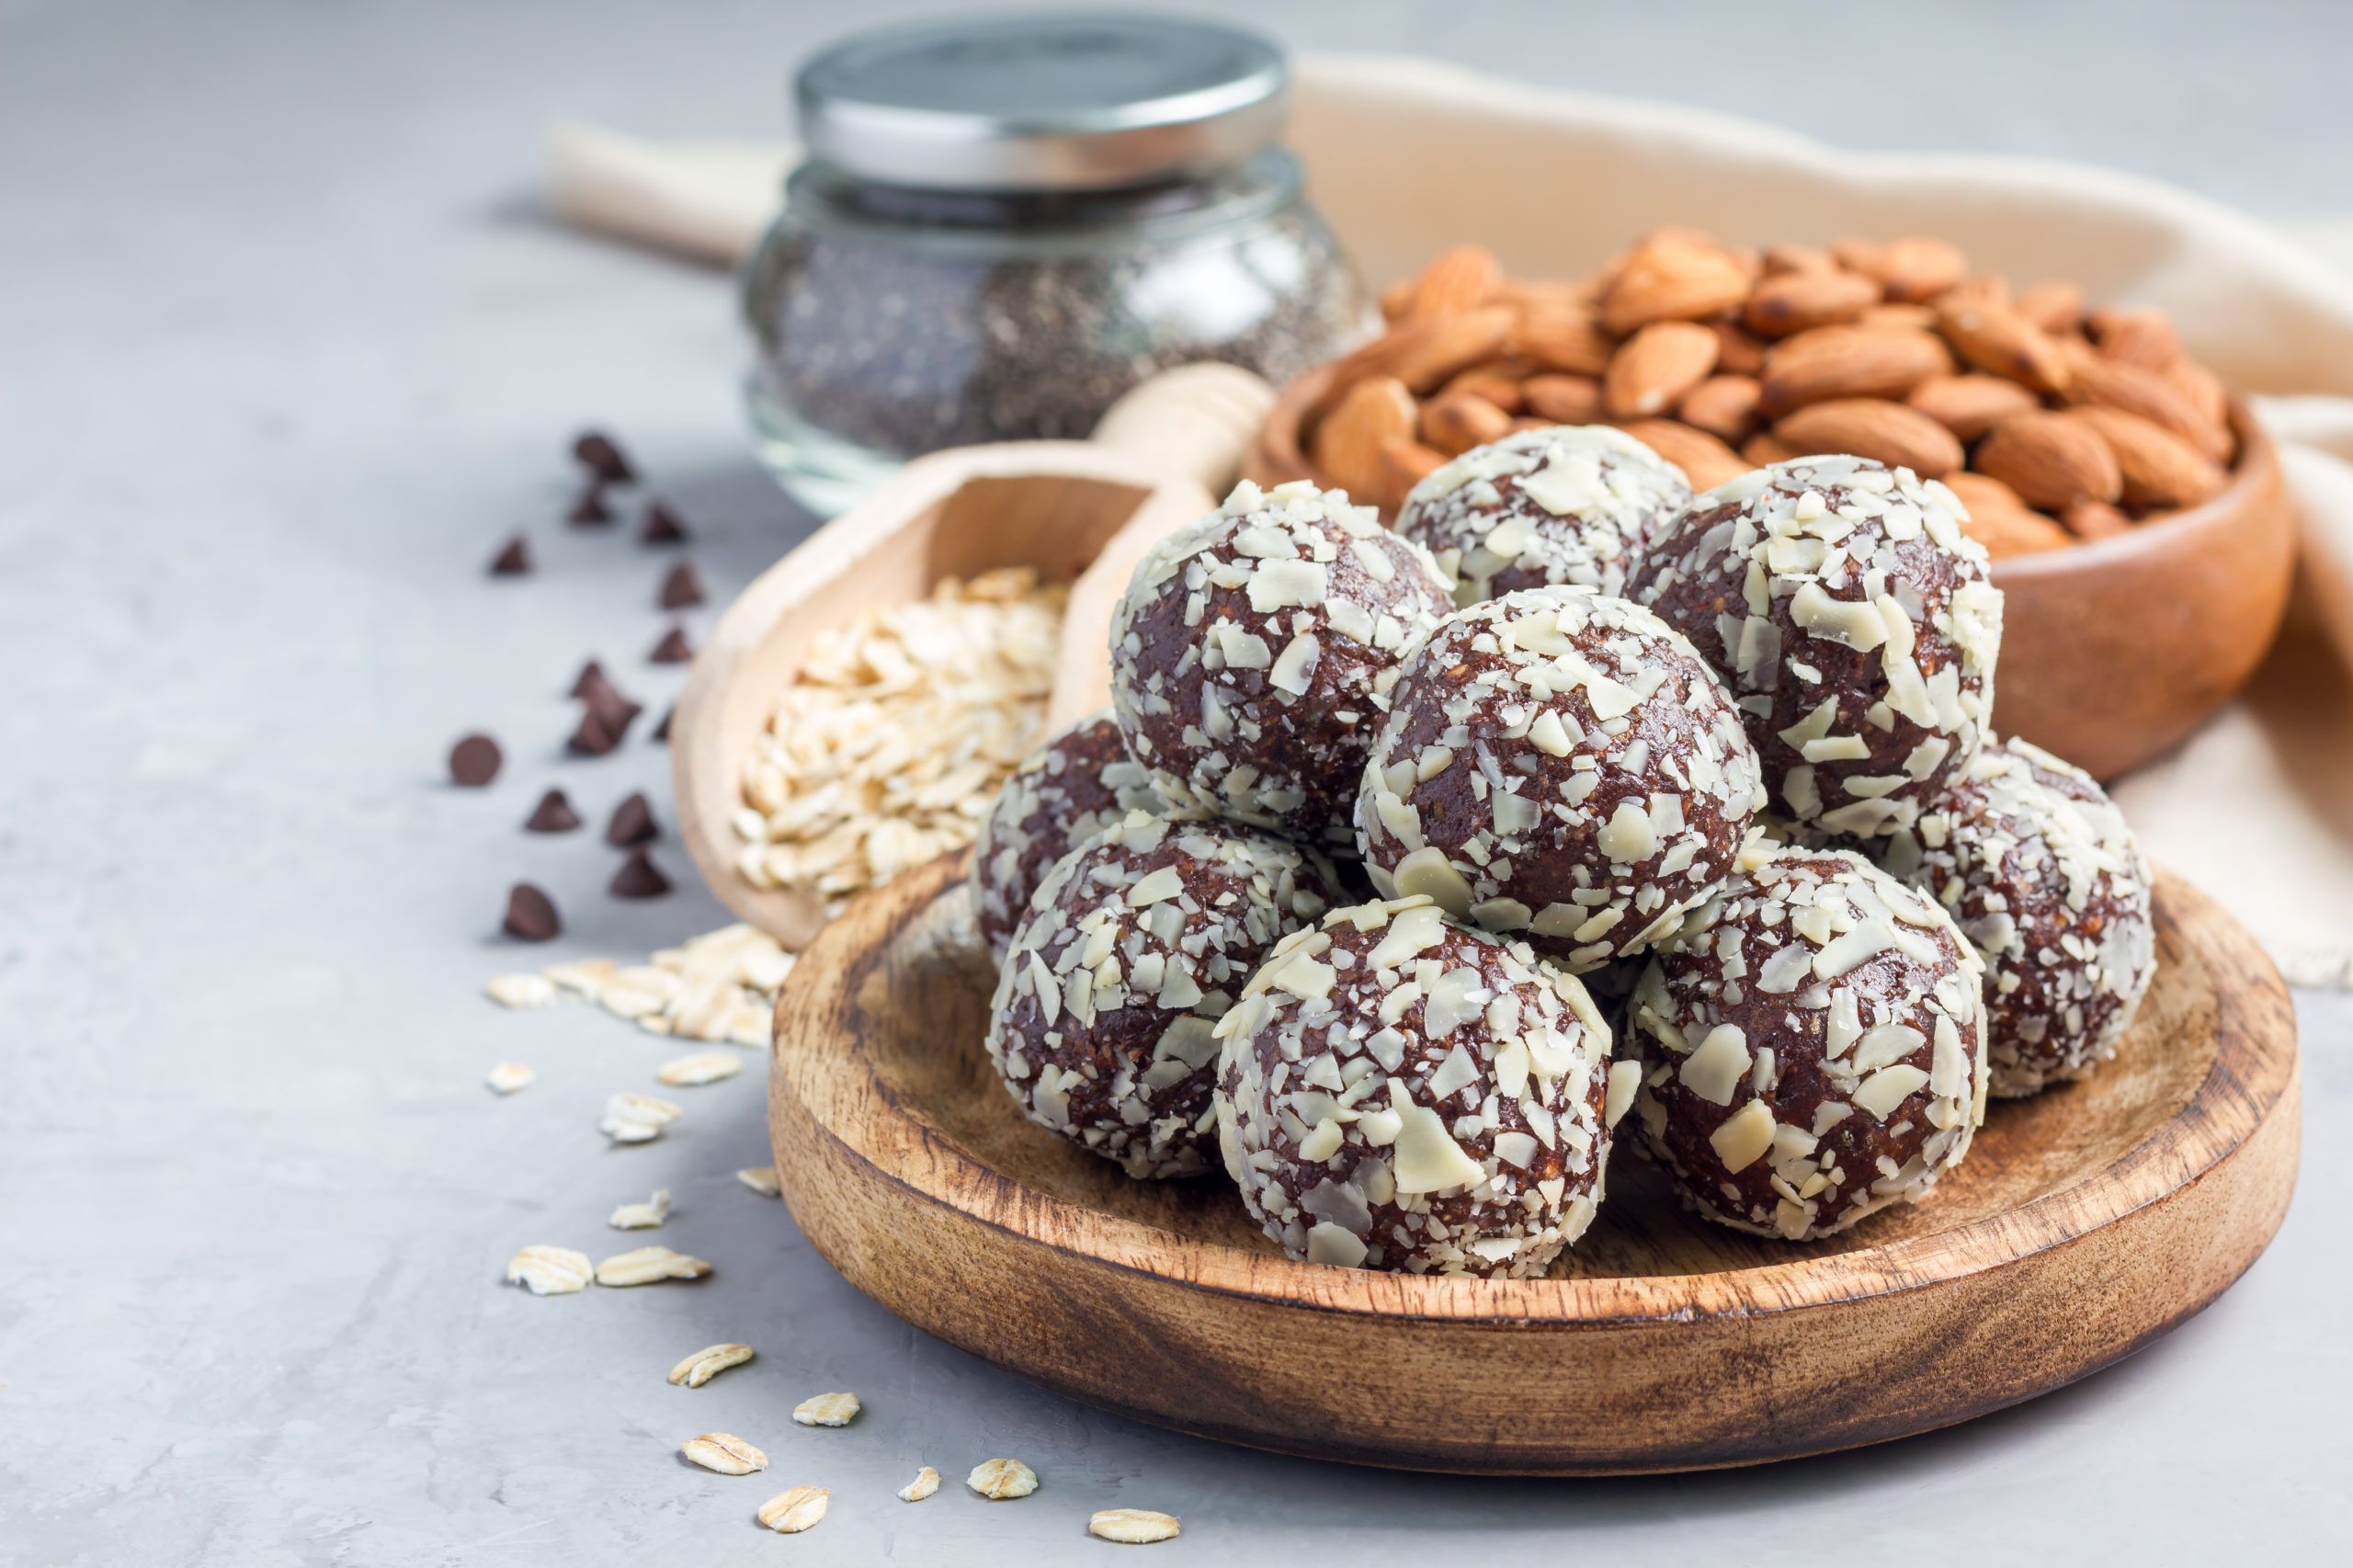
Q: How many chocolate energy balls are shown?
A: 9